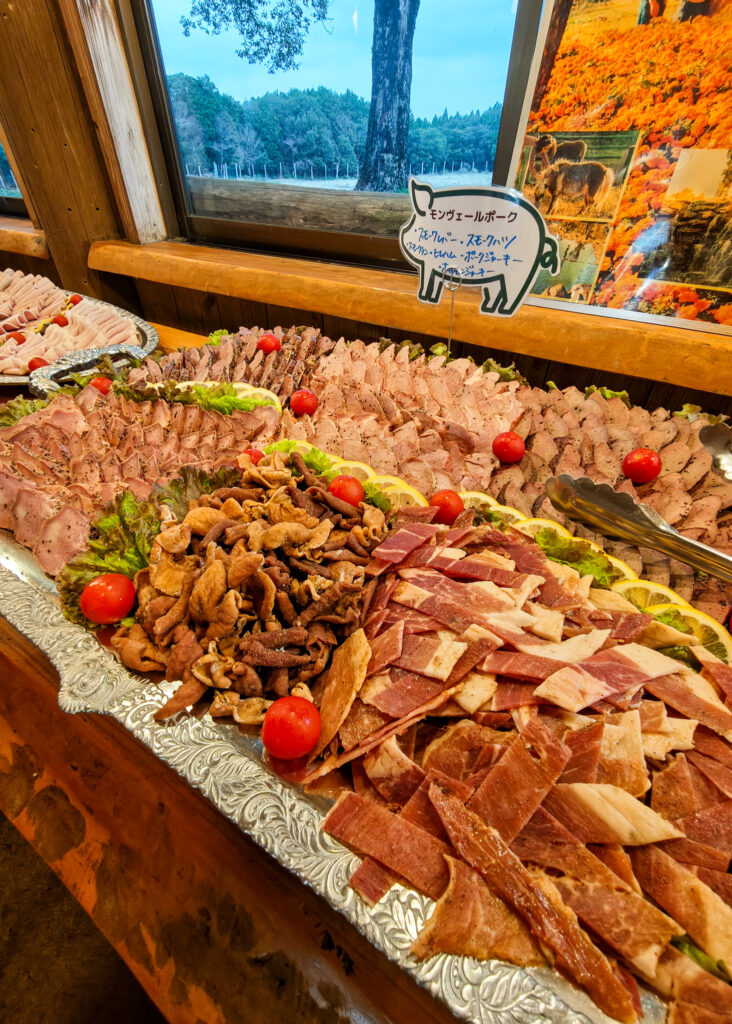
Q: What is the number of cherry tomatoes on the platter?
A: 10